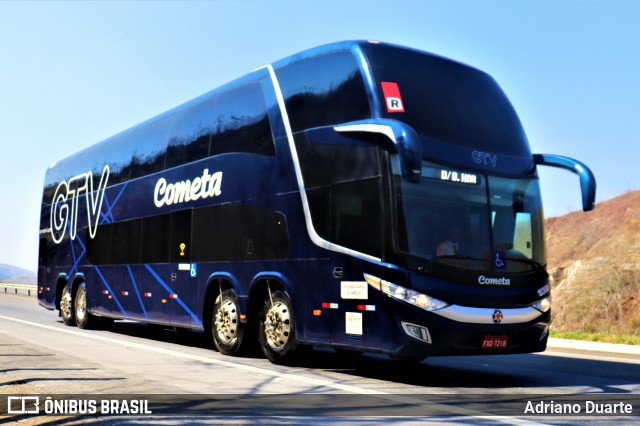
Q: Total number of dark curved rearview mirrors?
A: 2